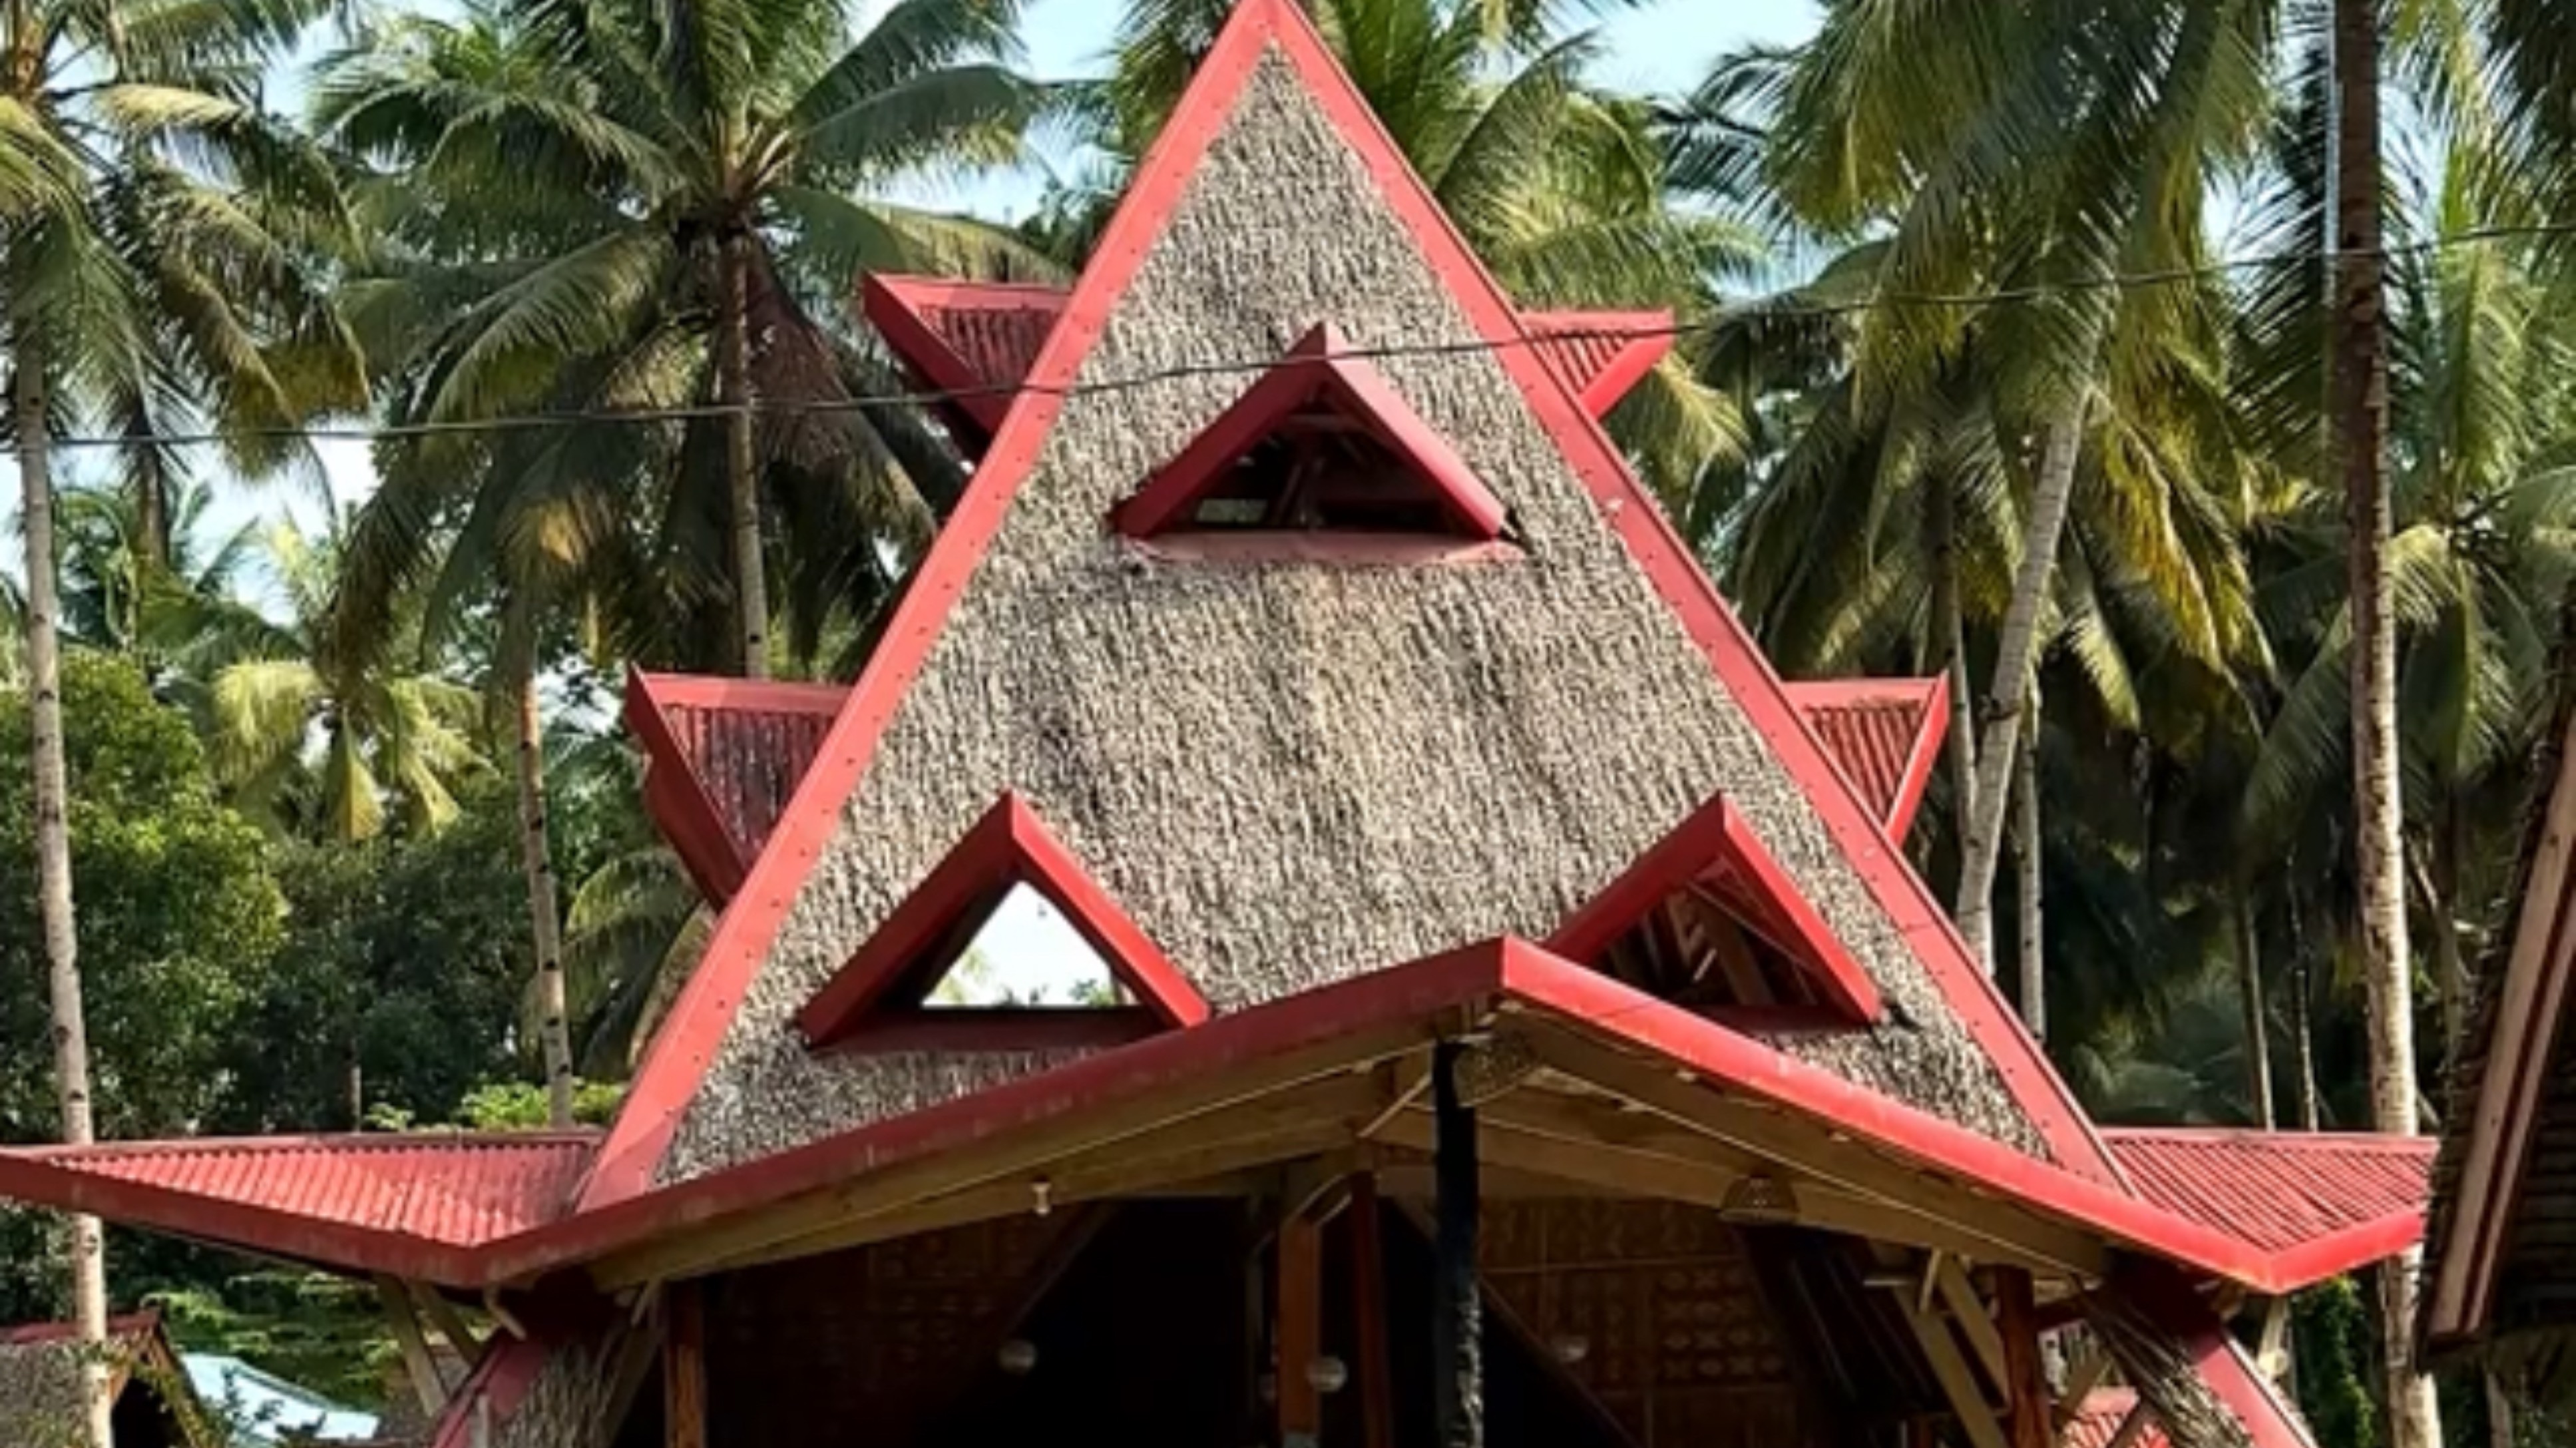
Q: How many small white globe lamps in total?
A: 3